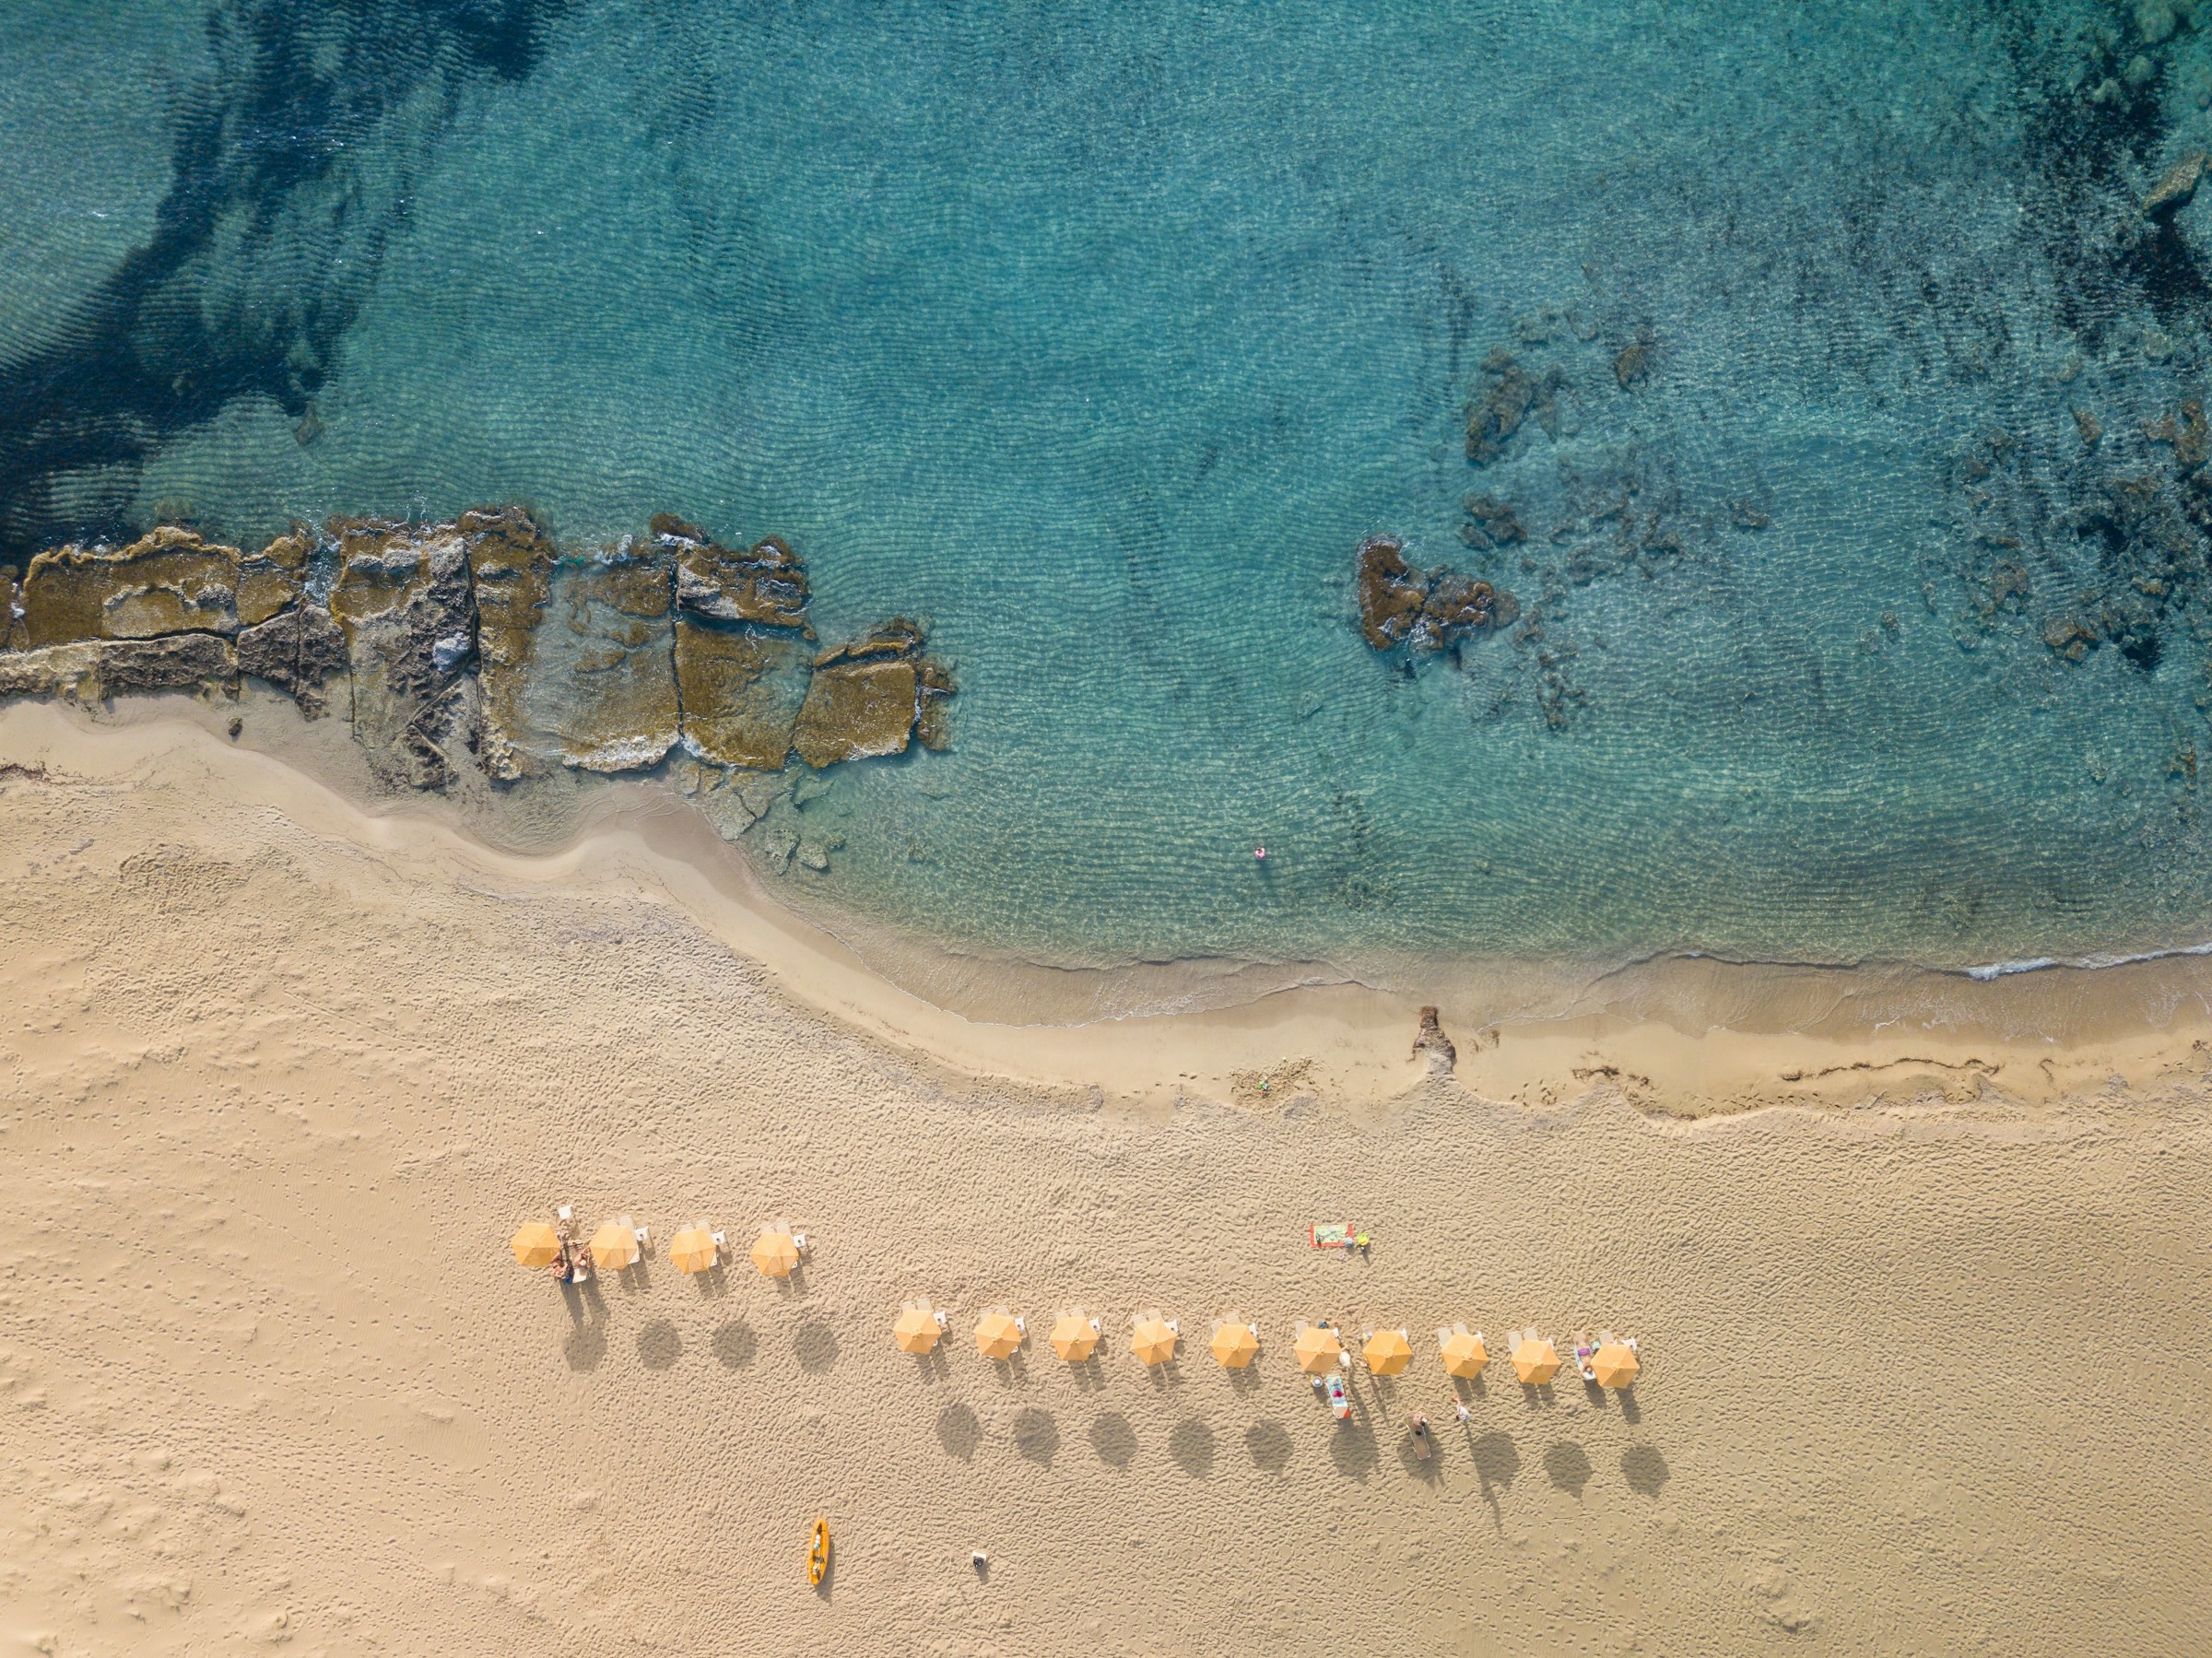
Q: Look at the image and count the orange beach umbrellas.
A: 14